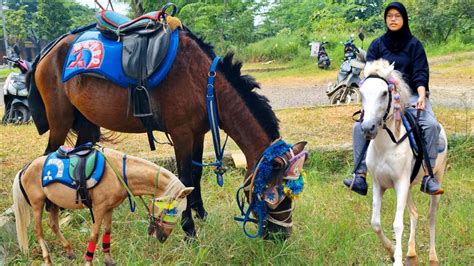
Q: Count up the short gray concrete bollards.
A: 0